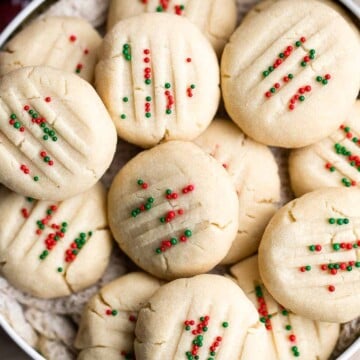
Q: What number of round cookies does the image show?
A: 13